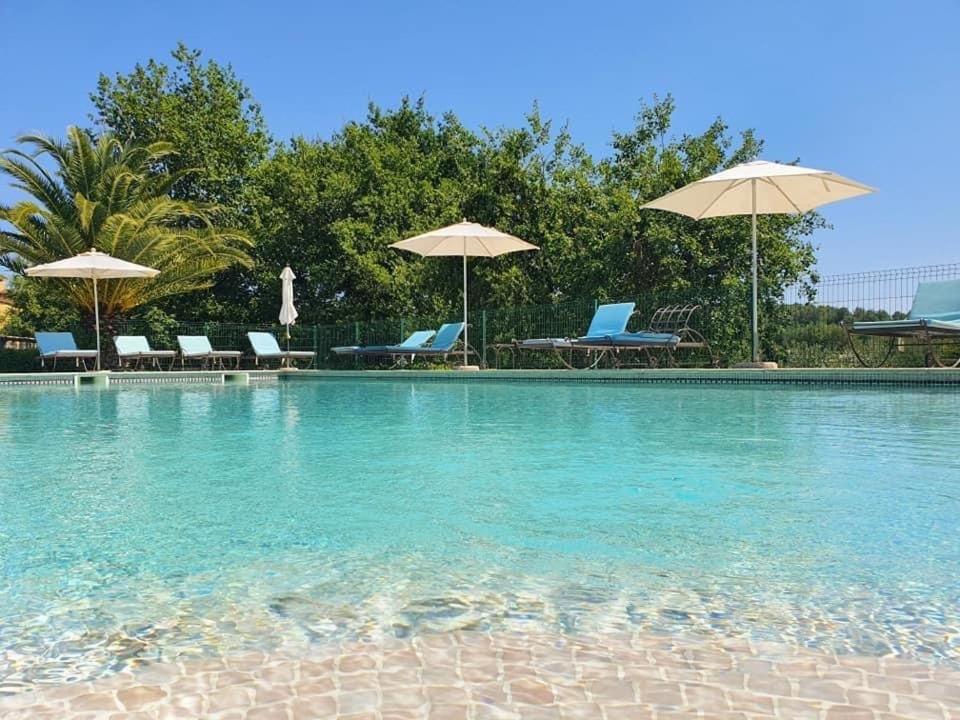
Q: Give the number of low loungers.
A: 9